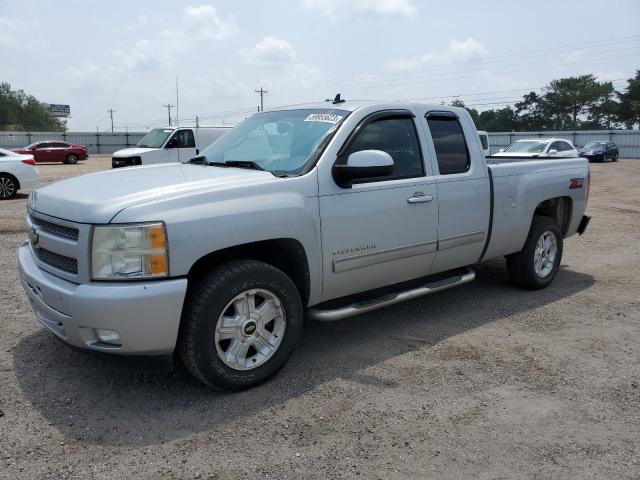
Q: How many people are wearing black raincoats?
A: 0